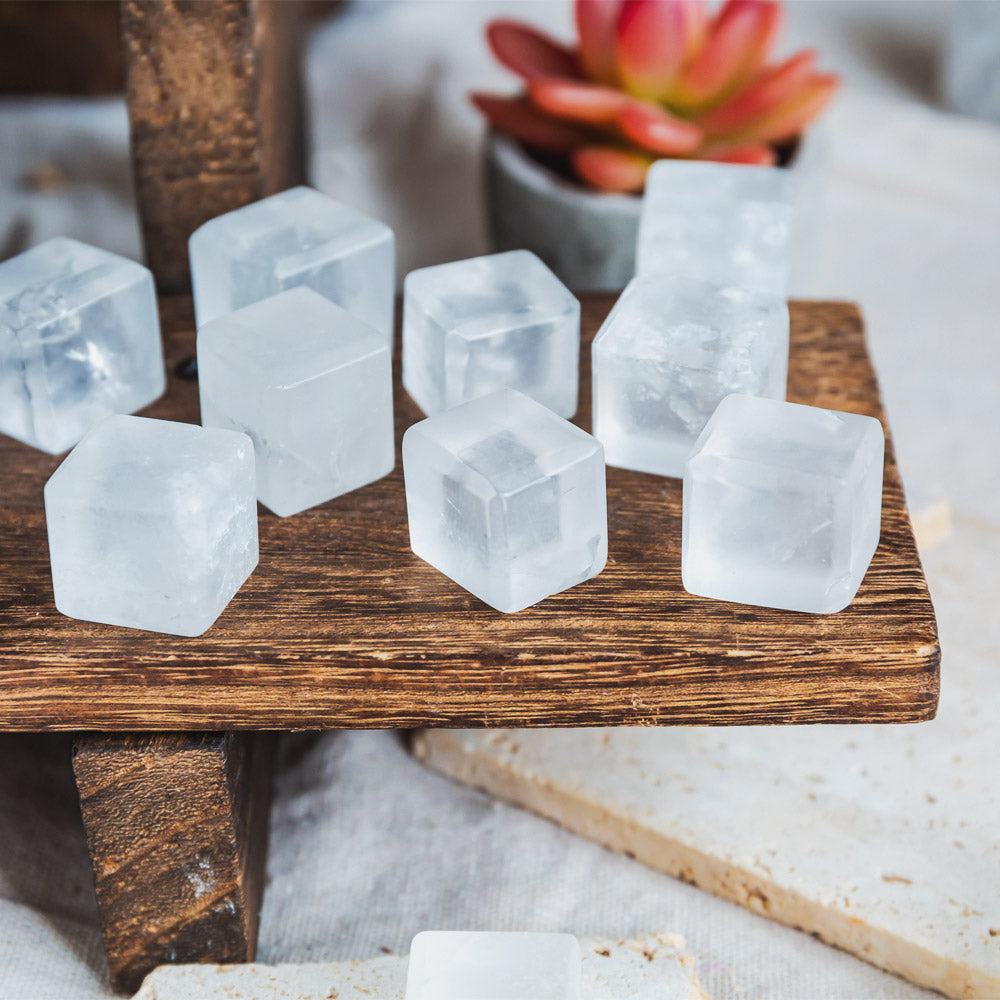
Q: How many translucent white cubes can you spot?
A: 10